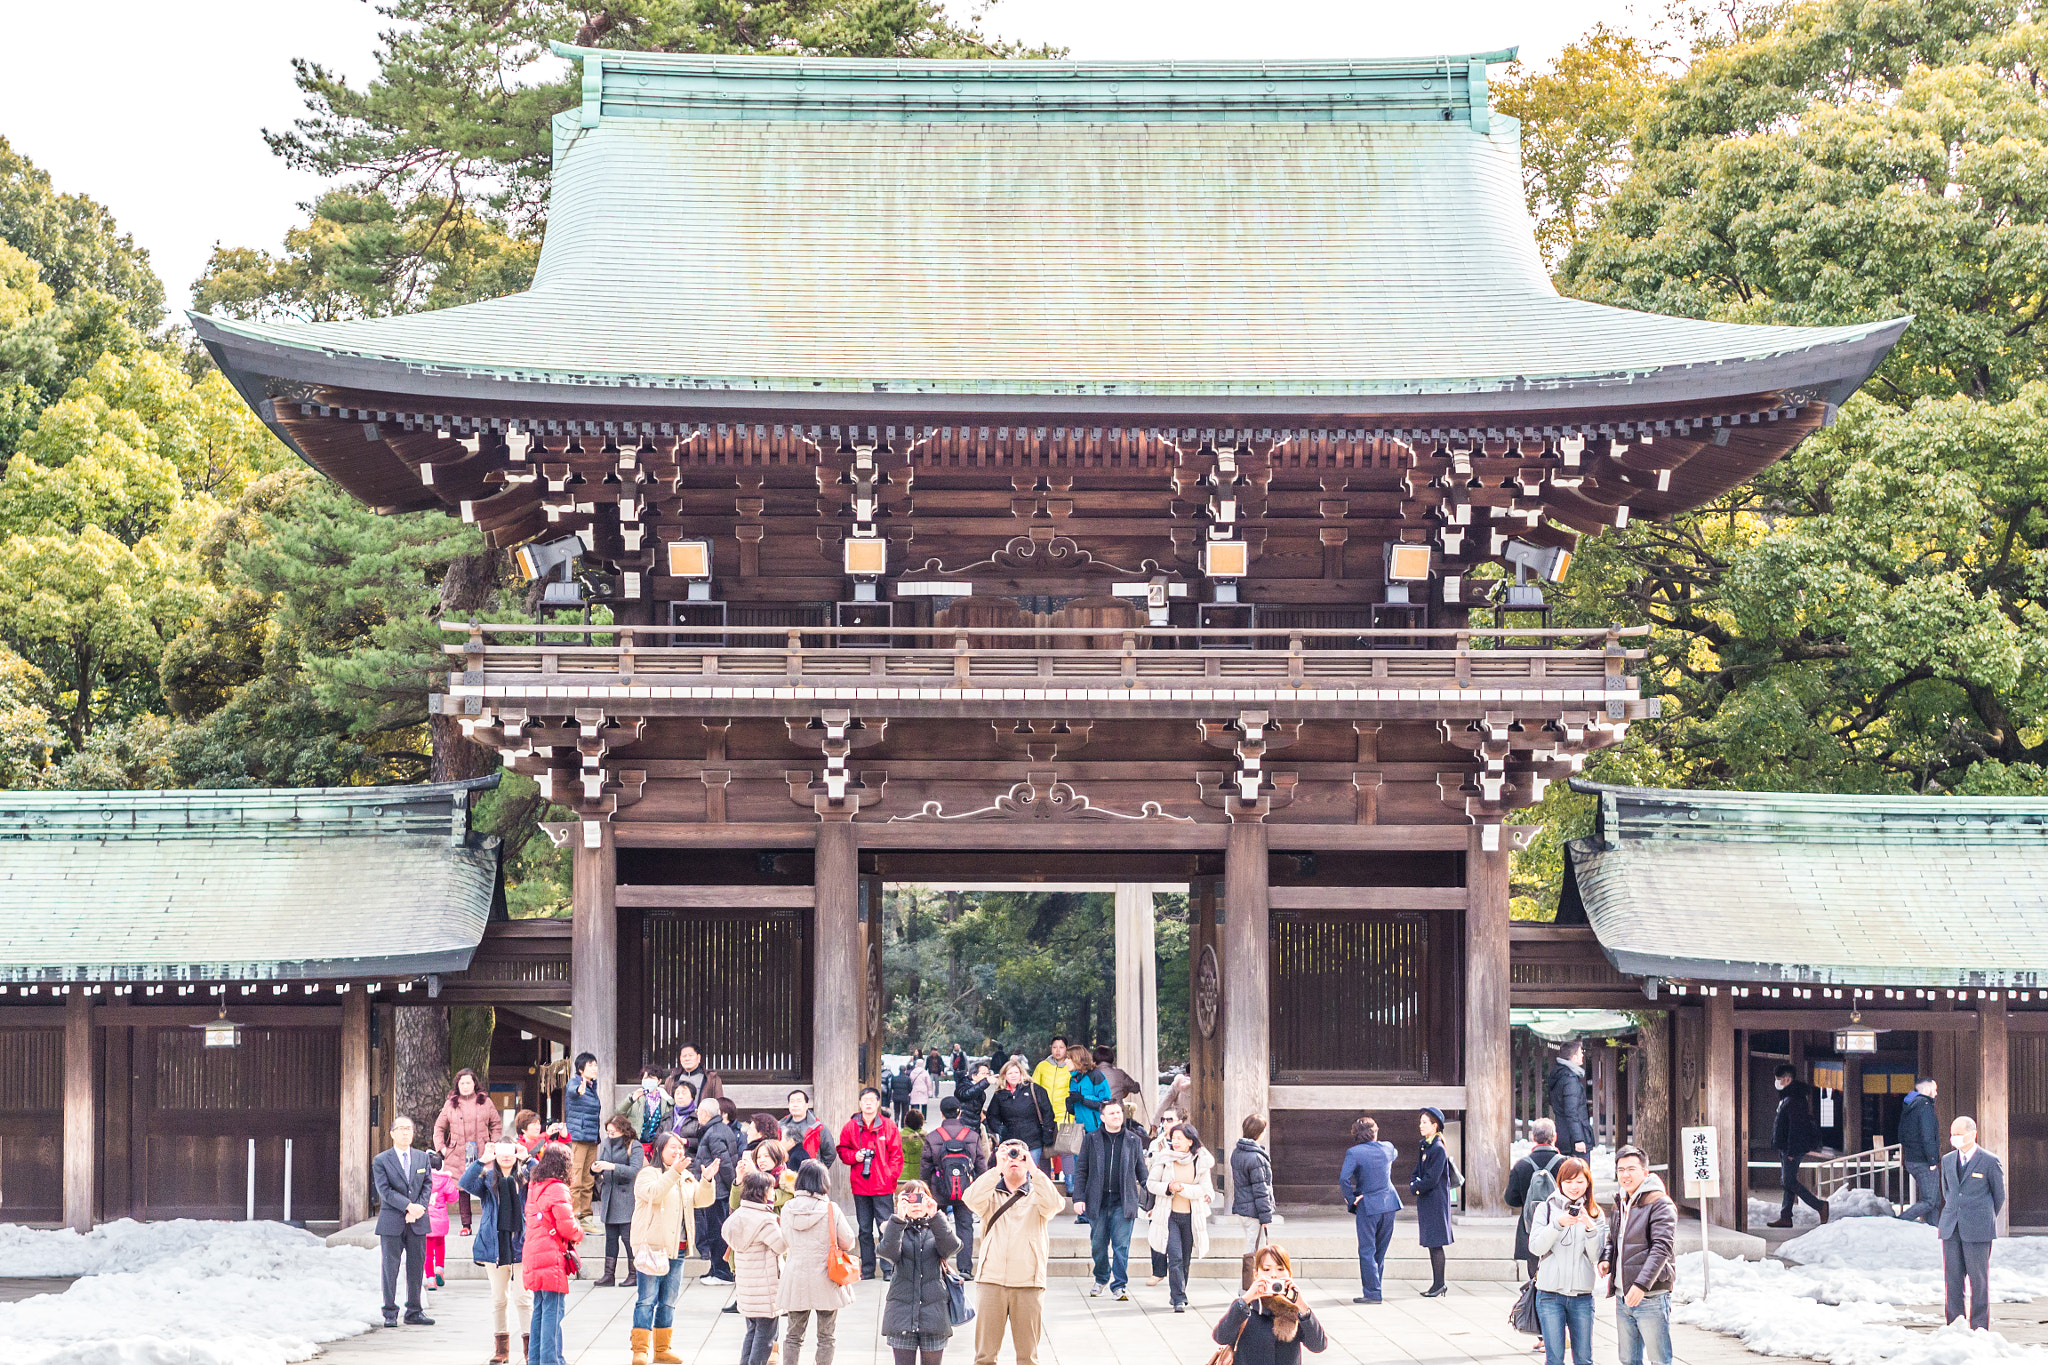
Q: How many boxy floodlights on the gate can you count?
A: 6